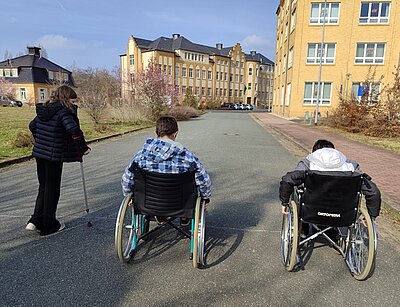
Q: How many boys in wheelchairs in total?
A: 2